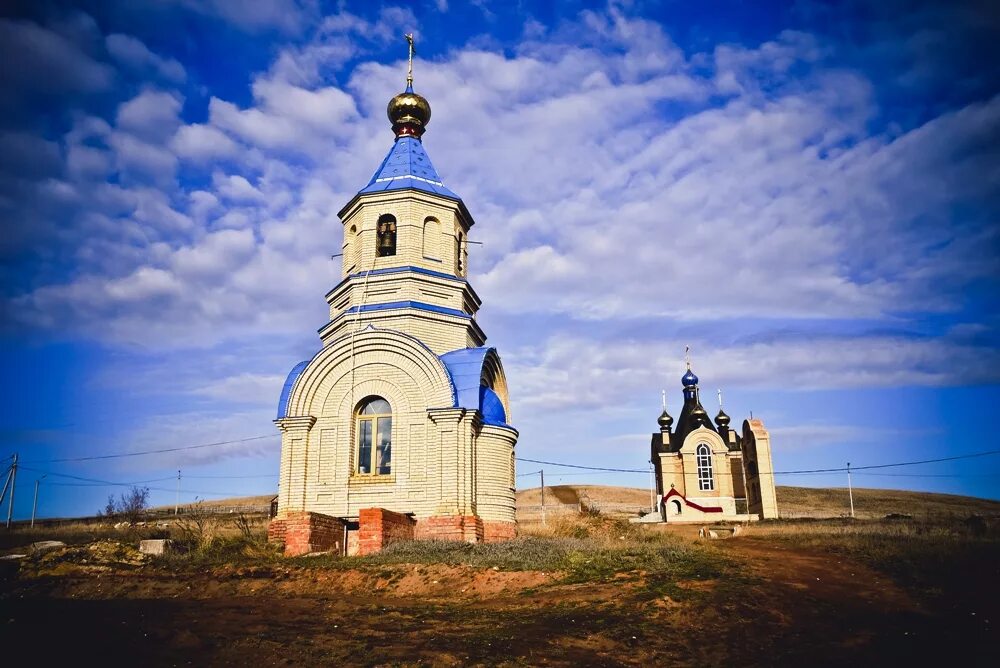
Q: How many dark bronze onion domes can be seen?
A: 3